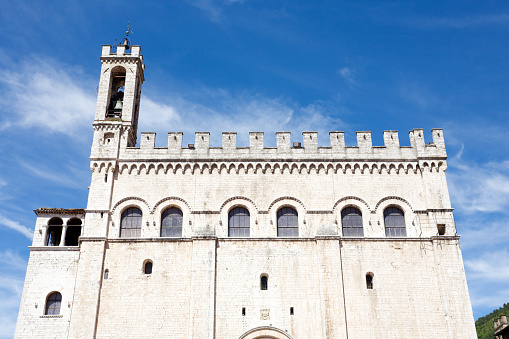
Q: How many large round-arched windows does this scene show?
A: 6